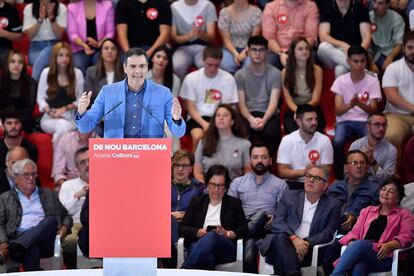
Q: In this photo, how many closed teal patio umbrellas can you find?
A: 0